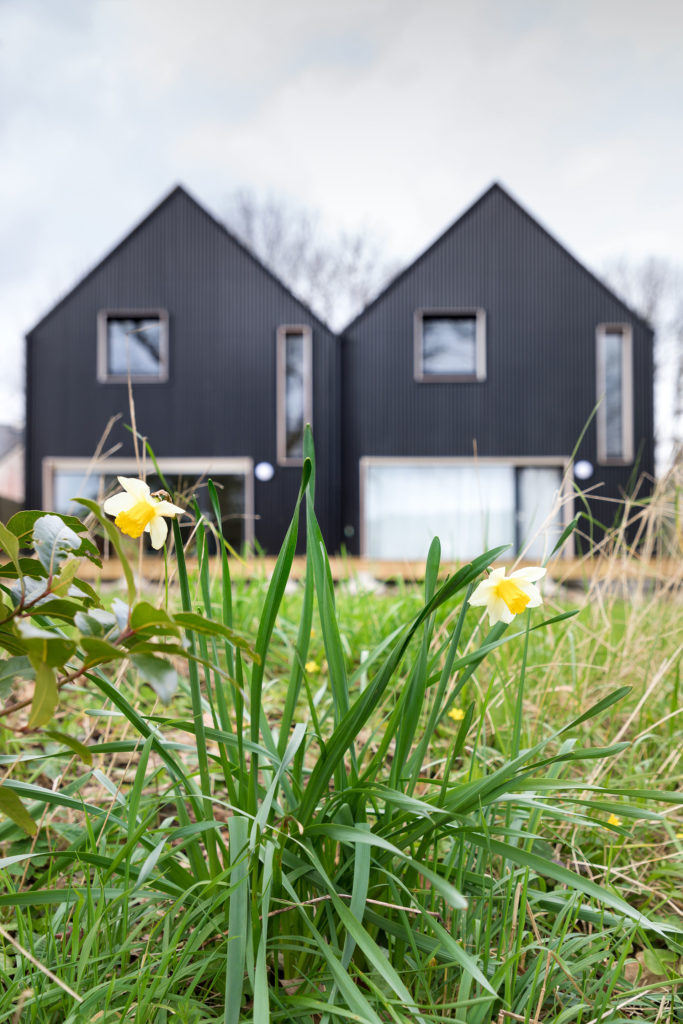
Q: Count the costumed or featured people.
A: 0